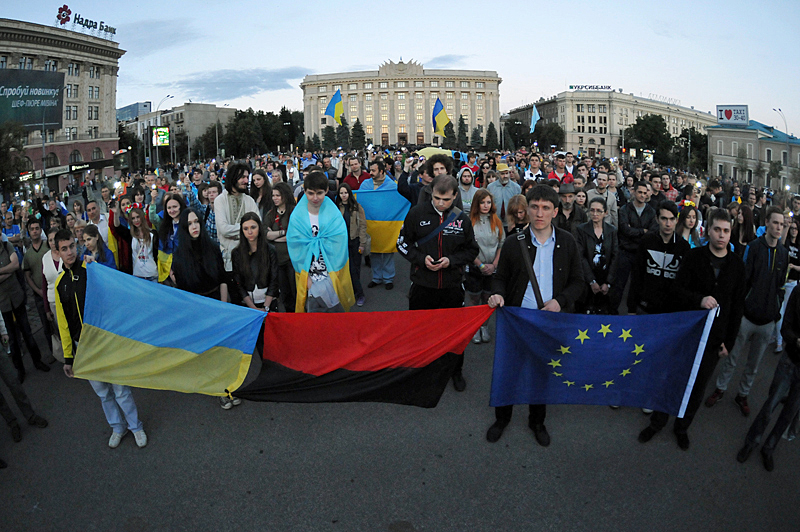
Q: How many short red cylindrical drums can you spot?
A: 0